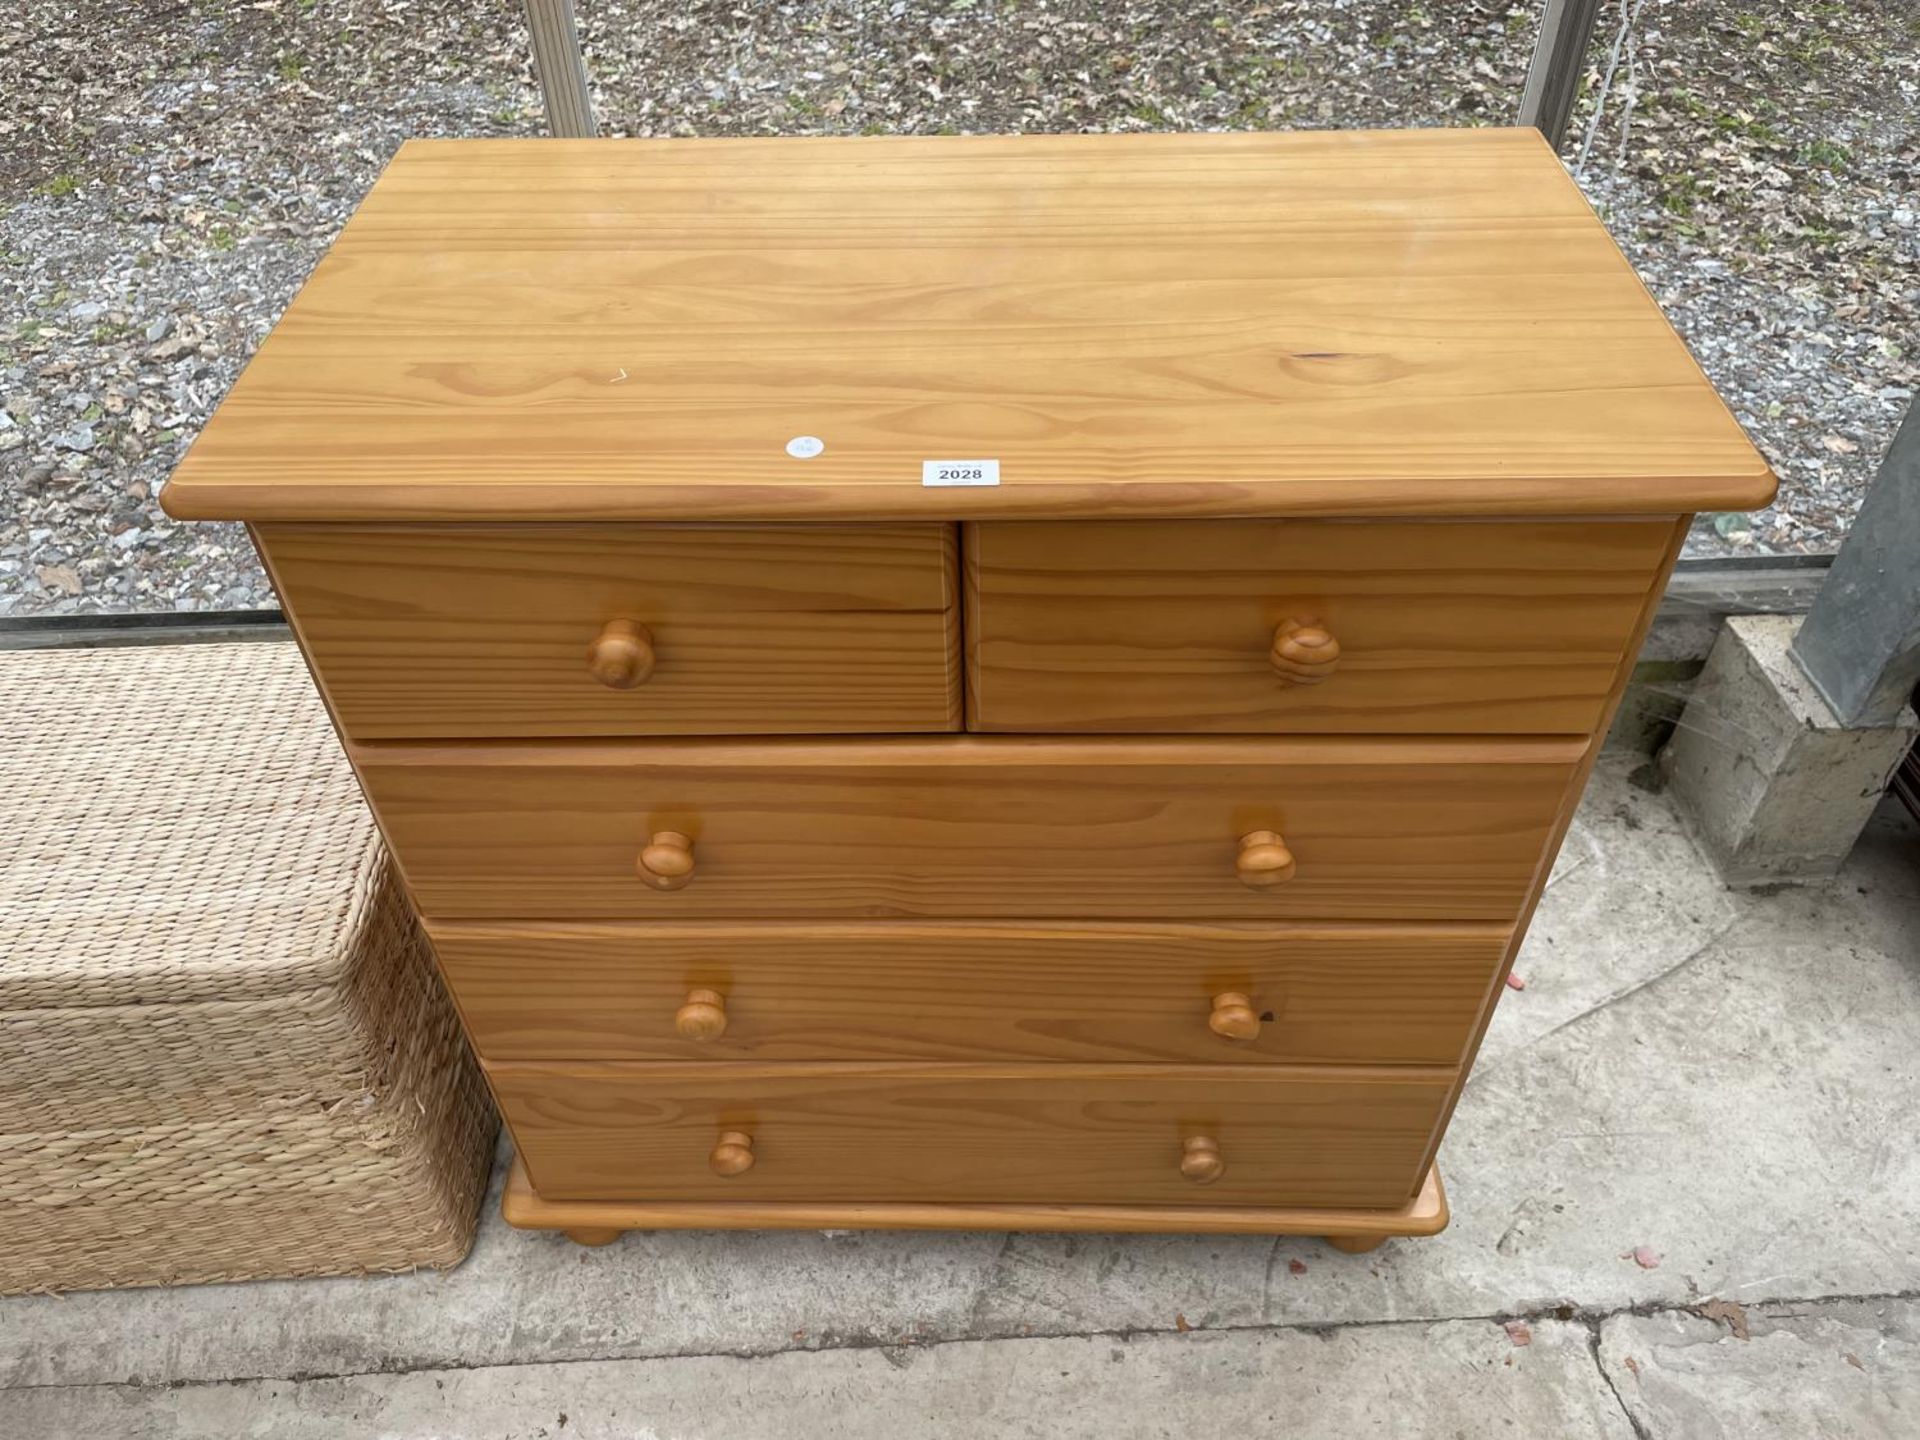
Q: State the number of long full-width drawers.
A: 3